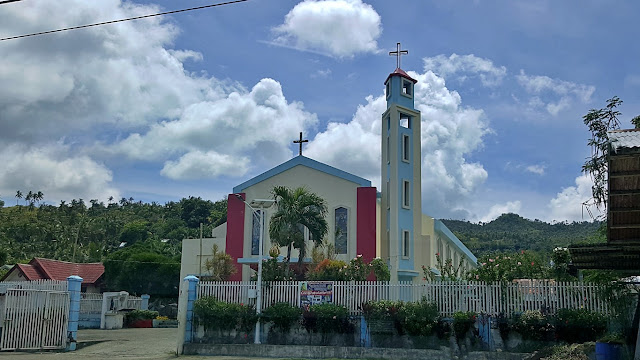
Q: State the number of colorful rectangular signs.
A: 1